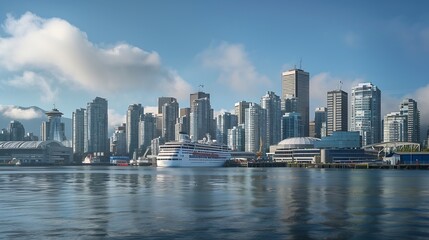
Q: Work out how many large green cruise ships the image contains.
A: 0